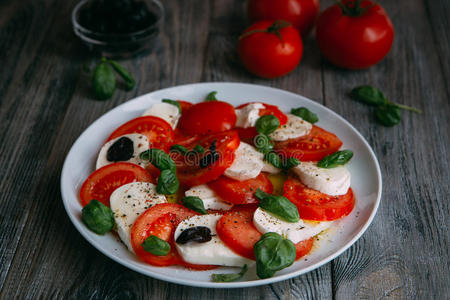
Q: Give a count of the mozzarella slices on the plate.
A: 10